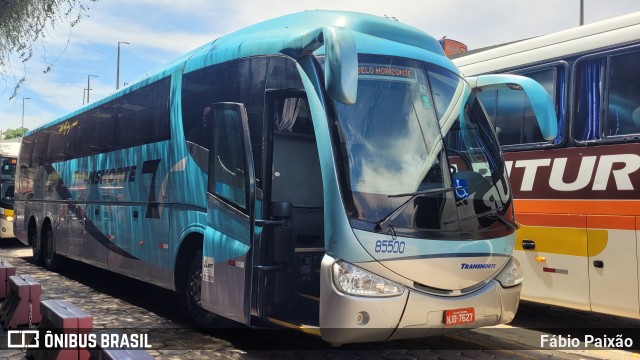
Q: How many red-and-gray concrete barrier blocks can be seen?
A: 4